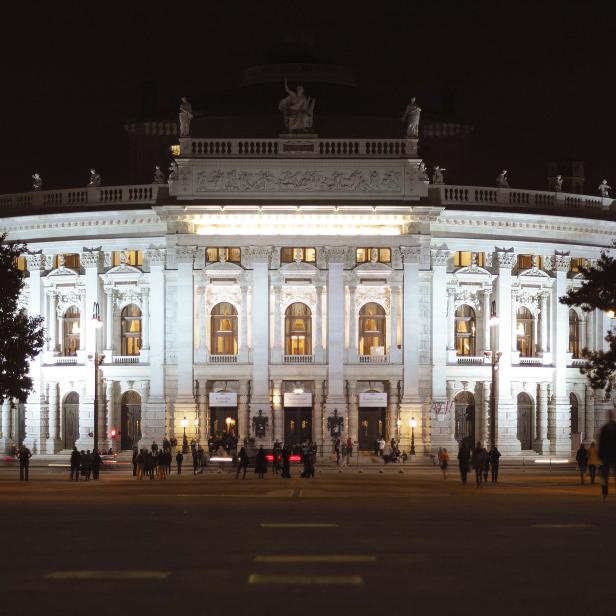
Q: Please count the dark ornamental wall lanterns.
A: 2